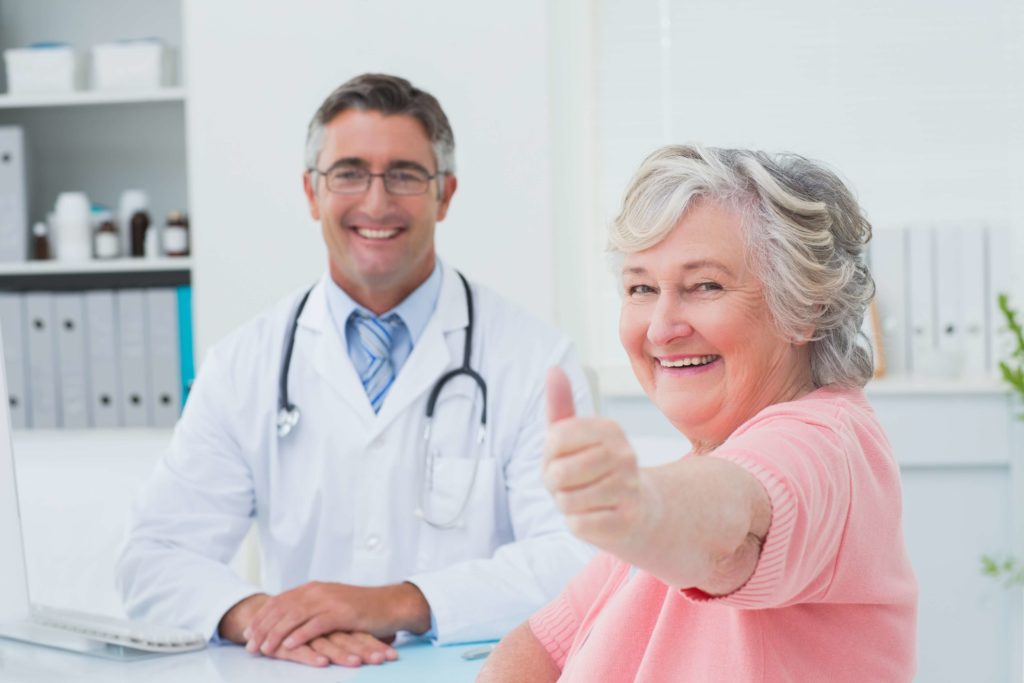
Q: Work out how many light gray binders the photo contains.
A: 7